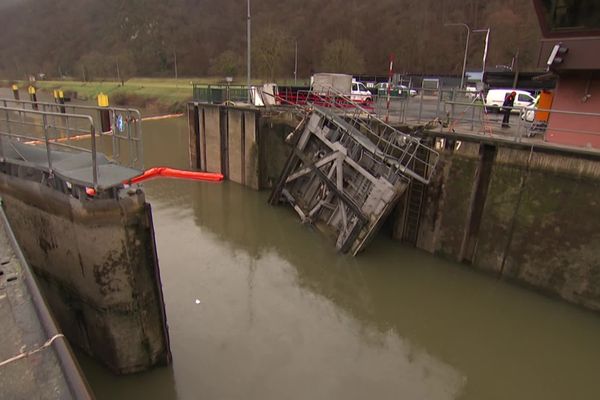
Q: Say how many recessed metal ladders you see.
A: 1